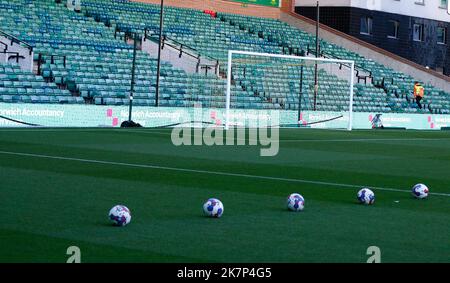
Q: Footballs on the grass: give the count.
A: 5